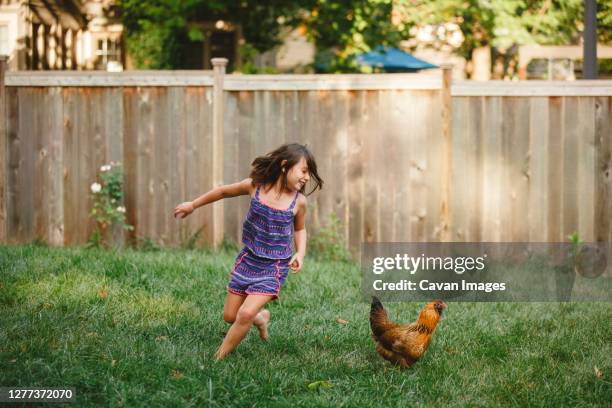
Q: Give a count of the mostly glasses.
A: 0